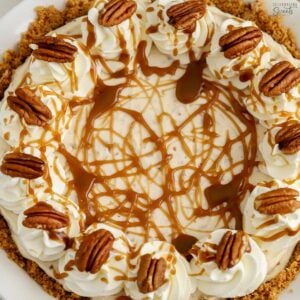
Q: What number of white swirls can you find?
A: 13